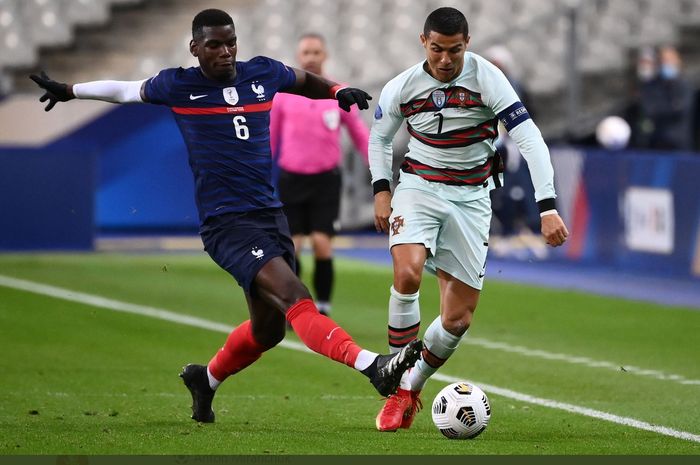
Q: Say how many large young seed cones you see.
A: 0